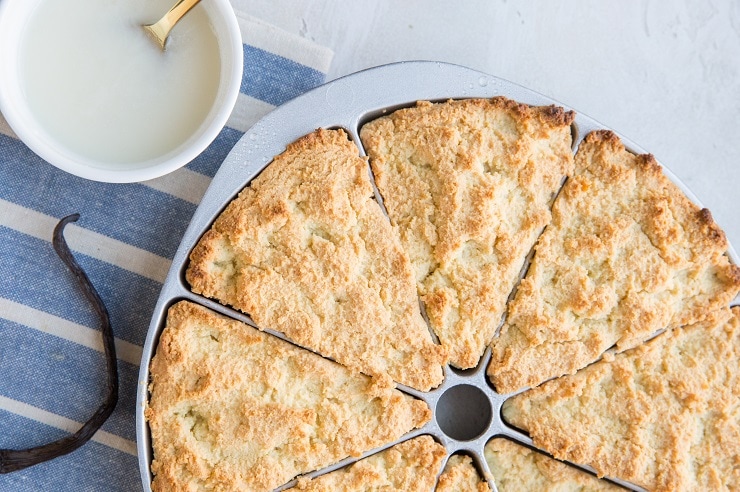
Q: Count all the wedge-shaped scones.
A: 8